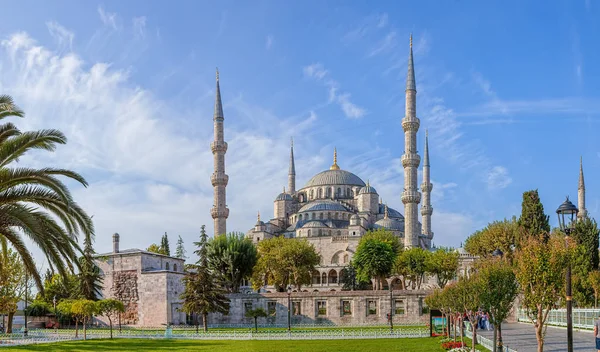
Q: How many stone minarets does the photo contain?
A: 5